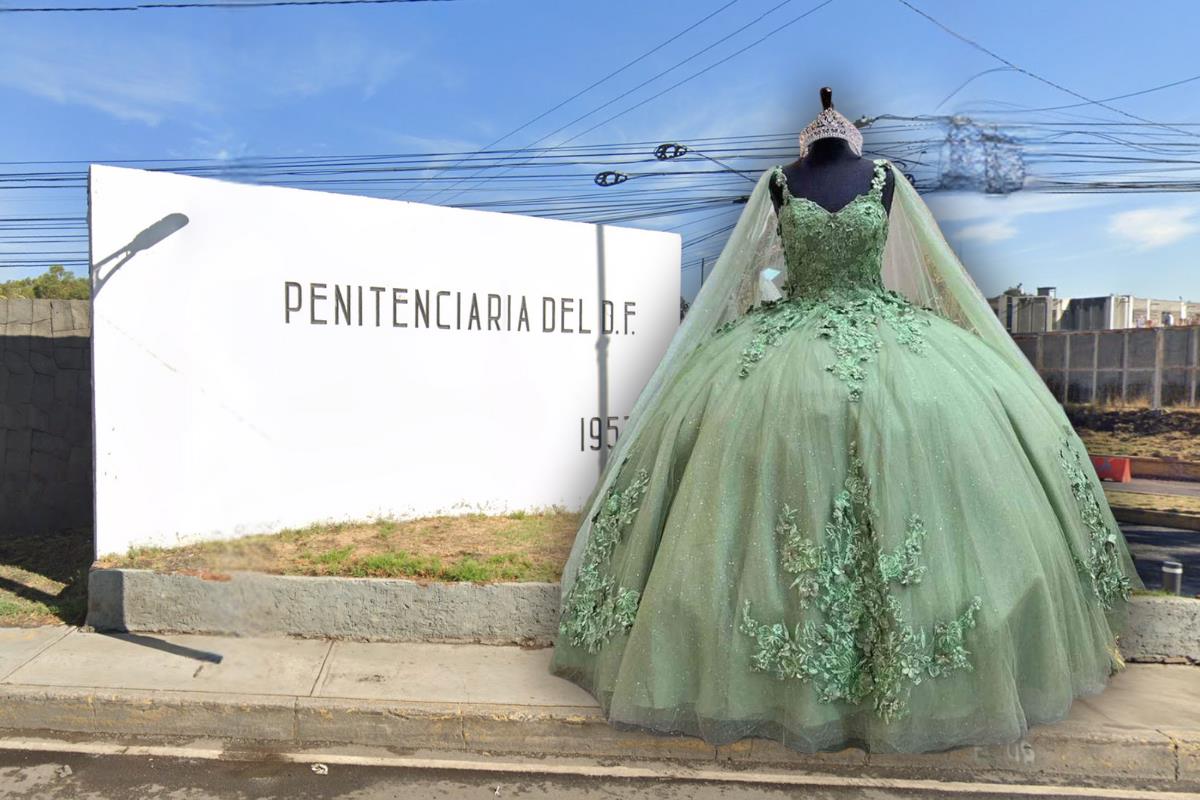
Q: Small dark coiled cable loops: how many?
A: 2